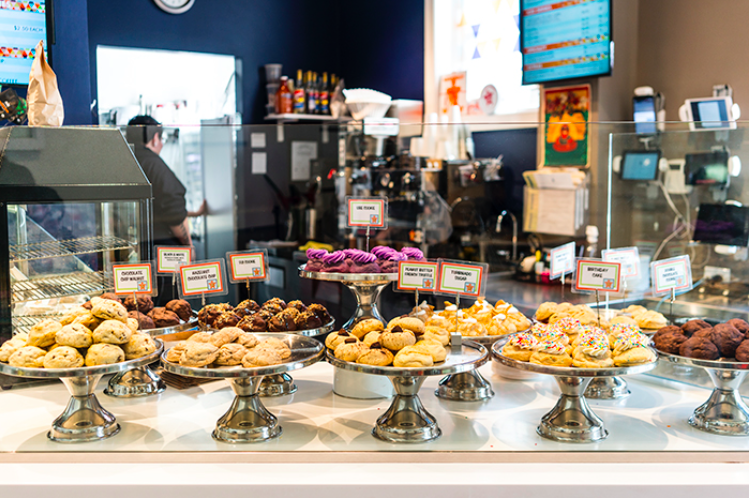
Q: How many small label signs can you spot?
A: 11